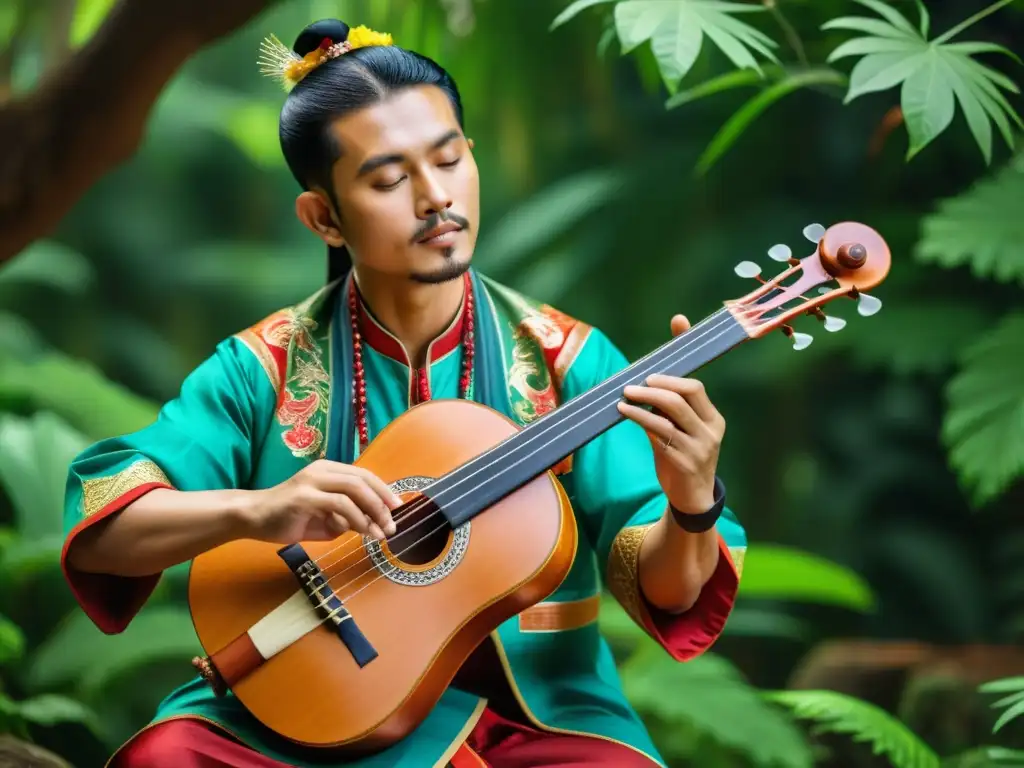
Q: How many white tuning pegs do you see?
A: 6